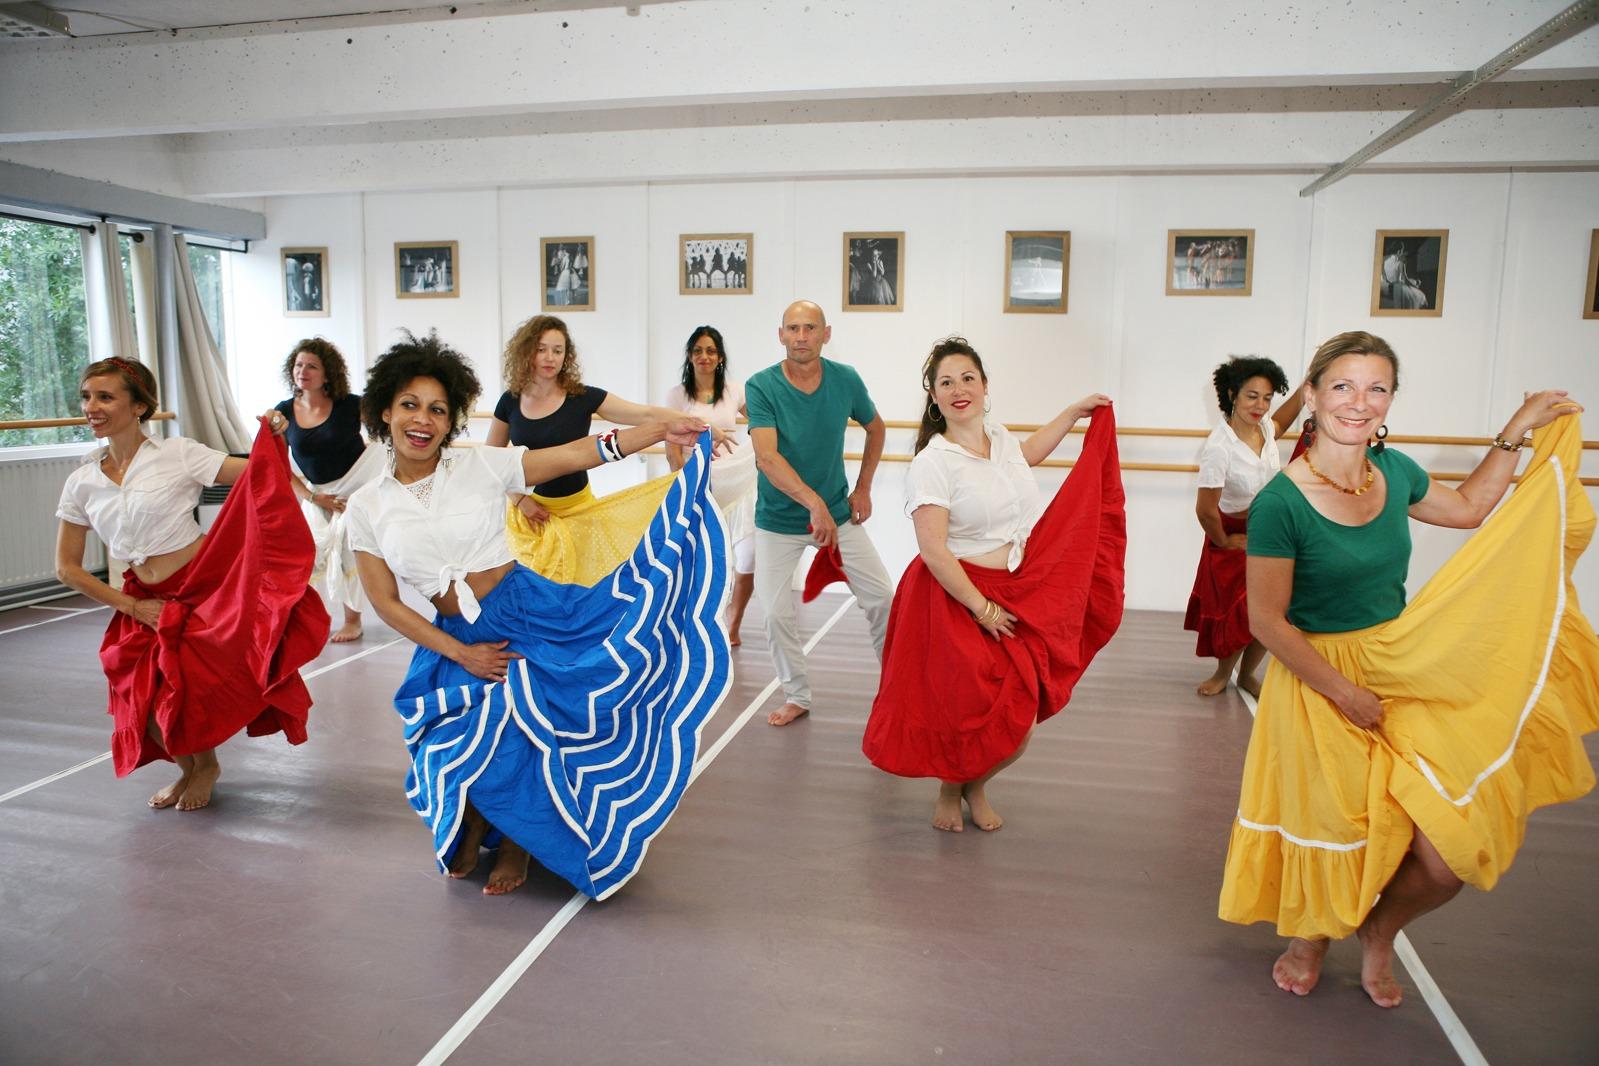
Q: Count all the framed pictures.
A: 9